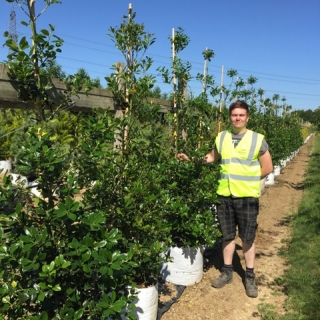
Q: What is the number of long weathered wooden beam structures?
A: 1